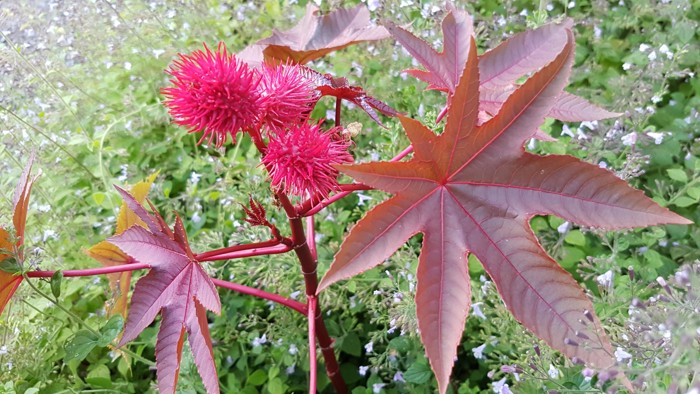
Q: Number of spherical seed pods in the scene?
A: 3